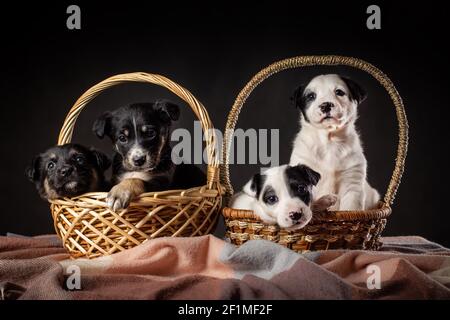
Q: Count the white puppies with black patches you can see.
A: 2